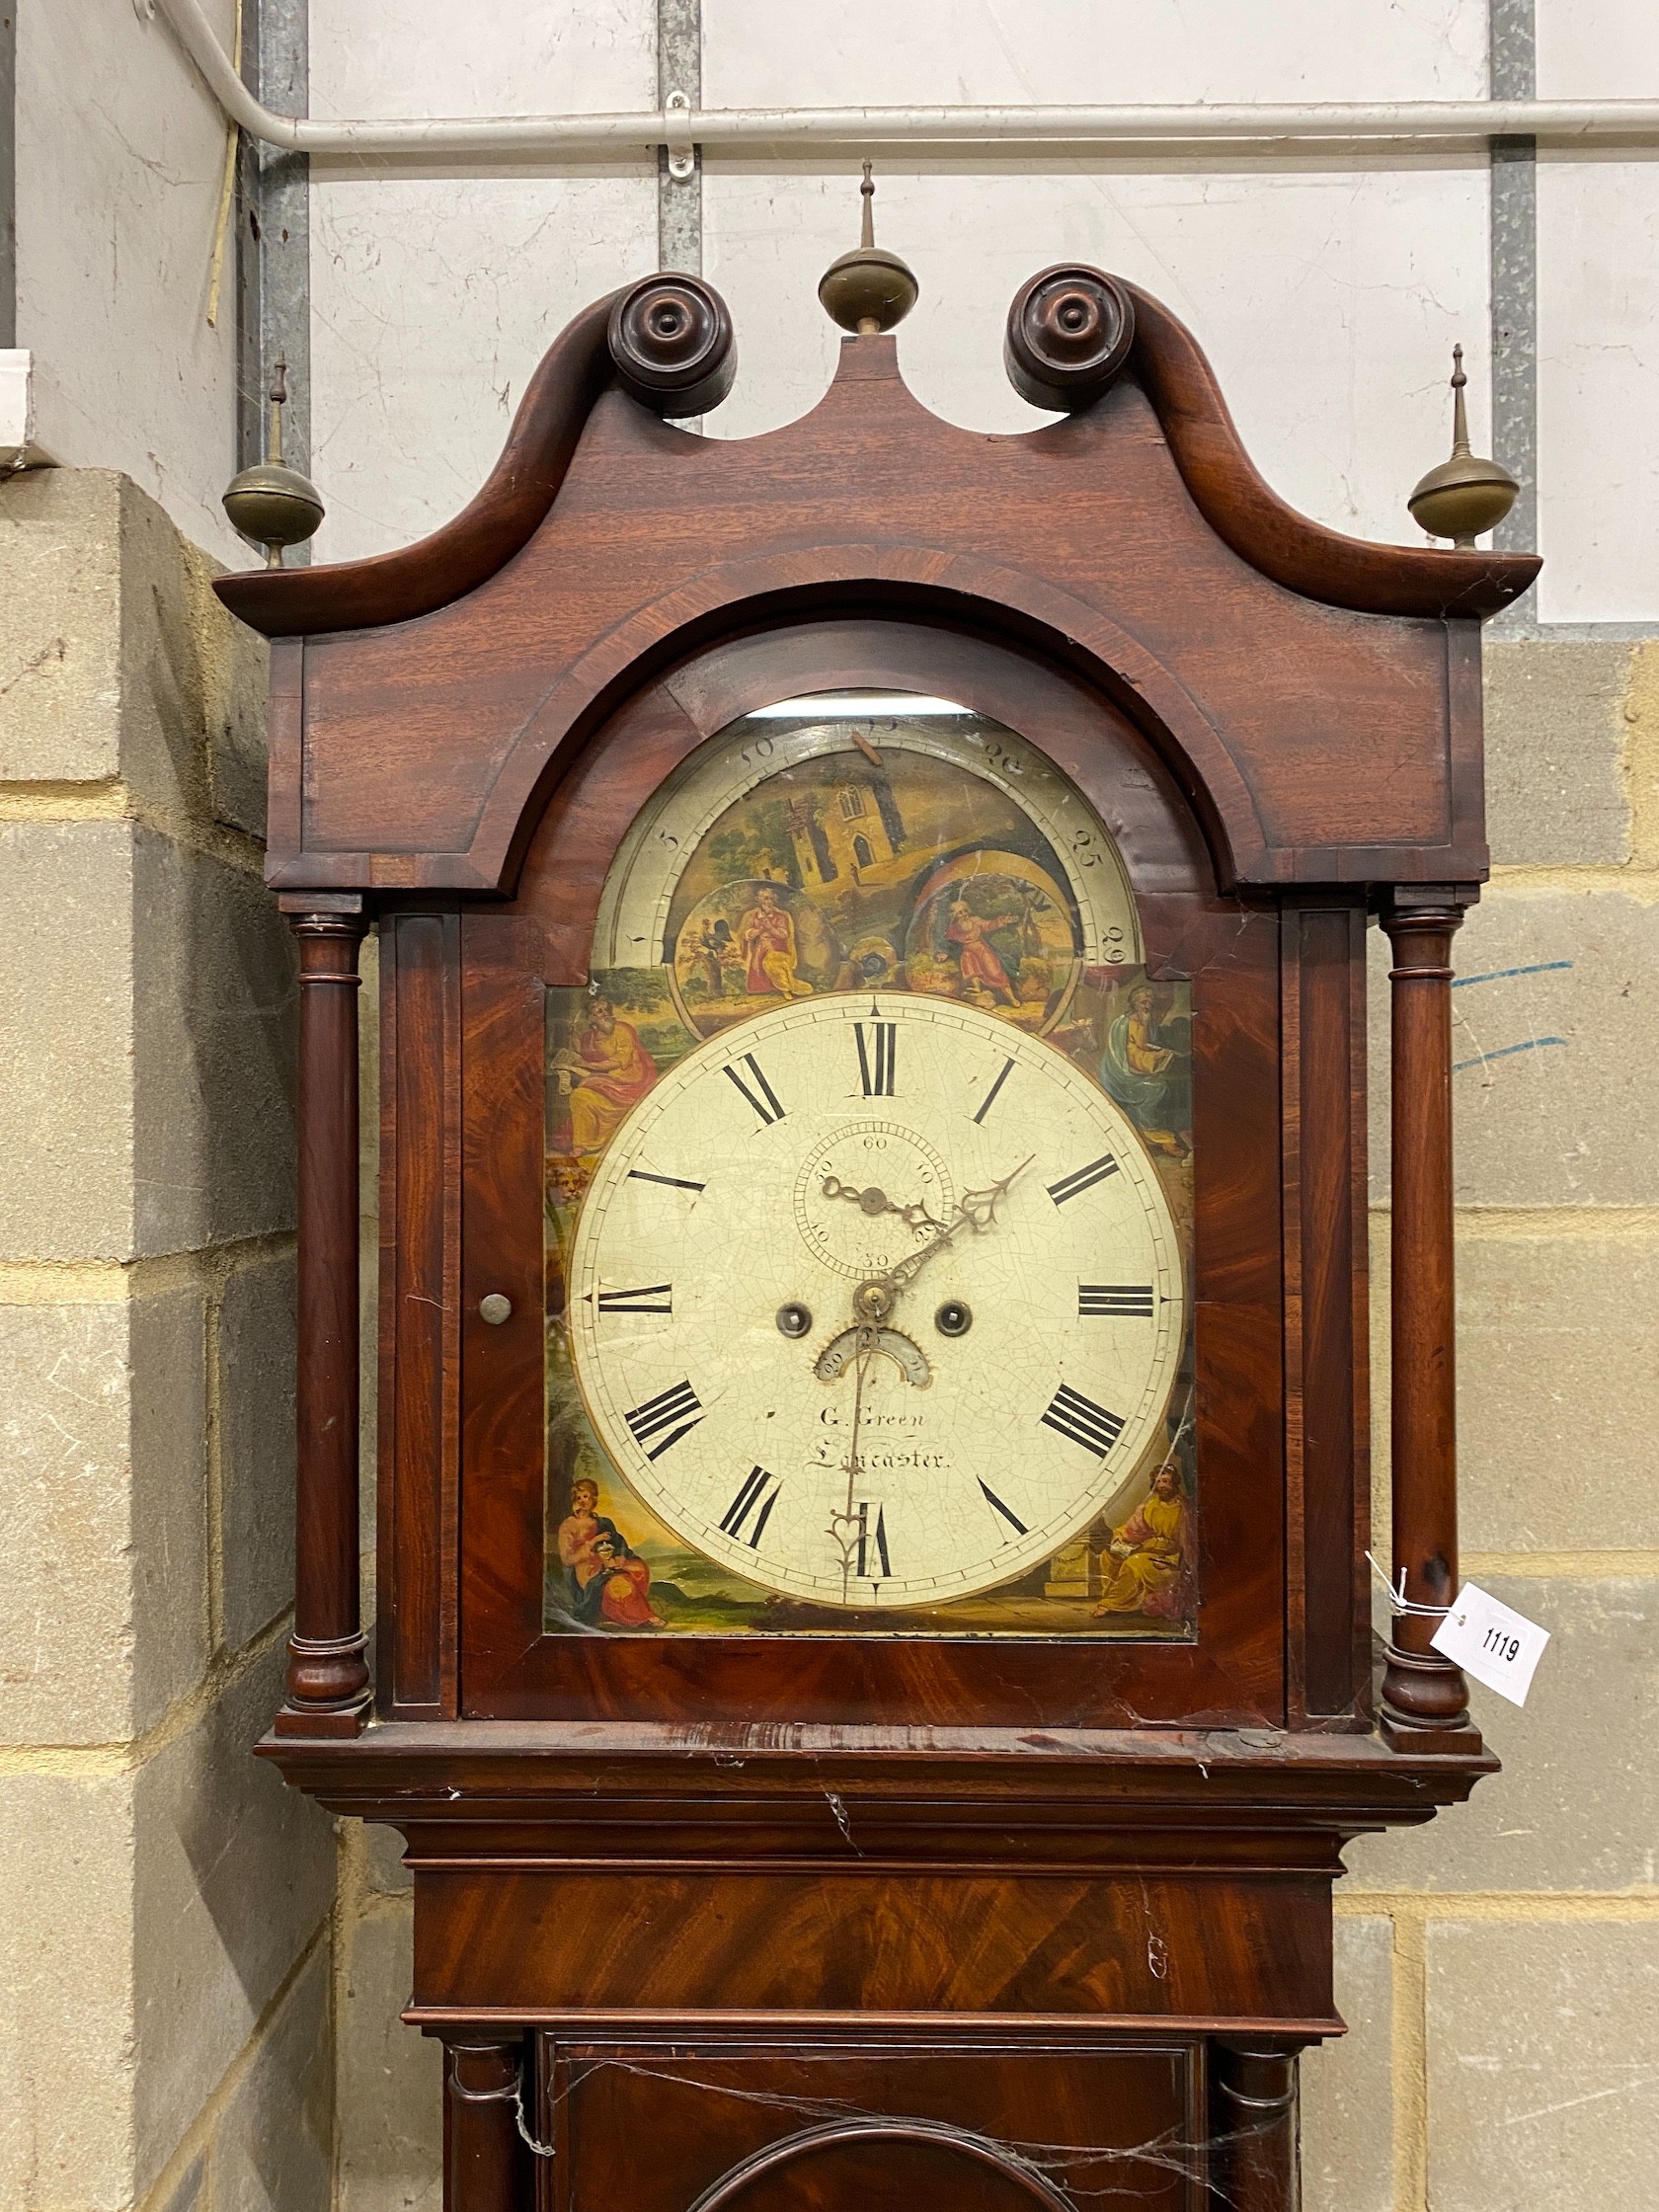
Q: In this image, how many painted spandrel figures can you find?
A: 4